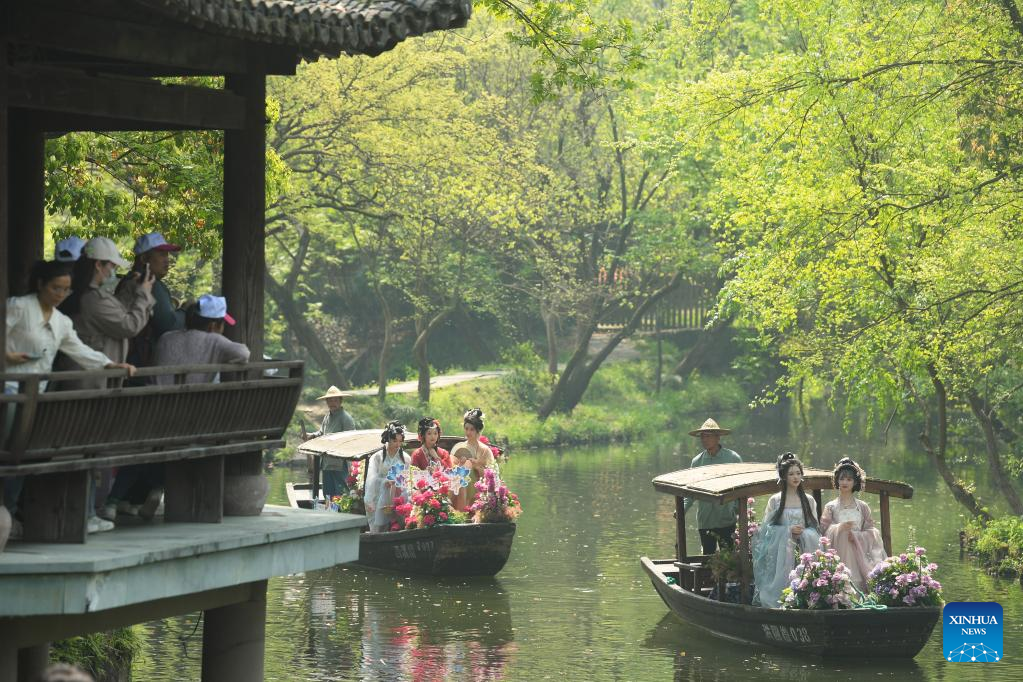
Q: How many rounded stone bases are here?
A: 2